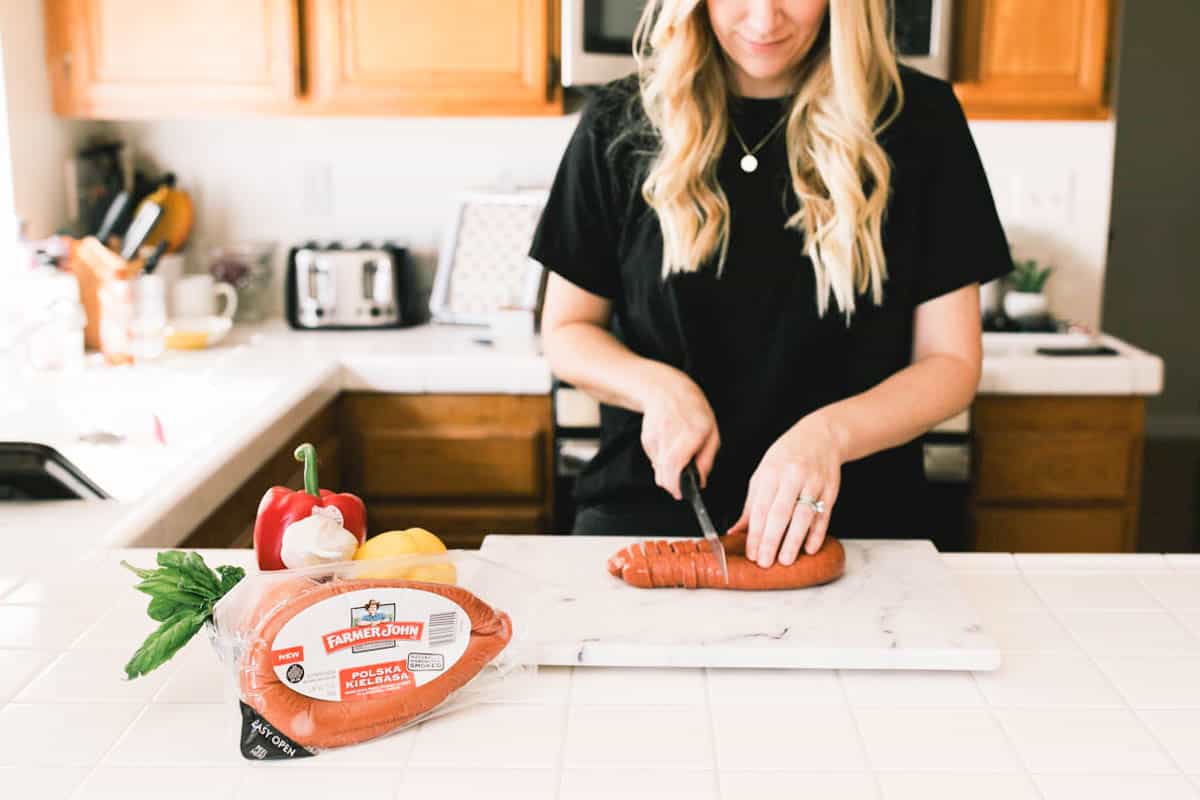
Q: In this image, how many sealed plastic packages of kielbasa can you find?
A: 1